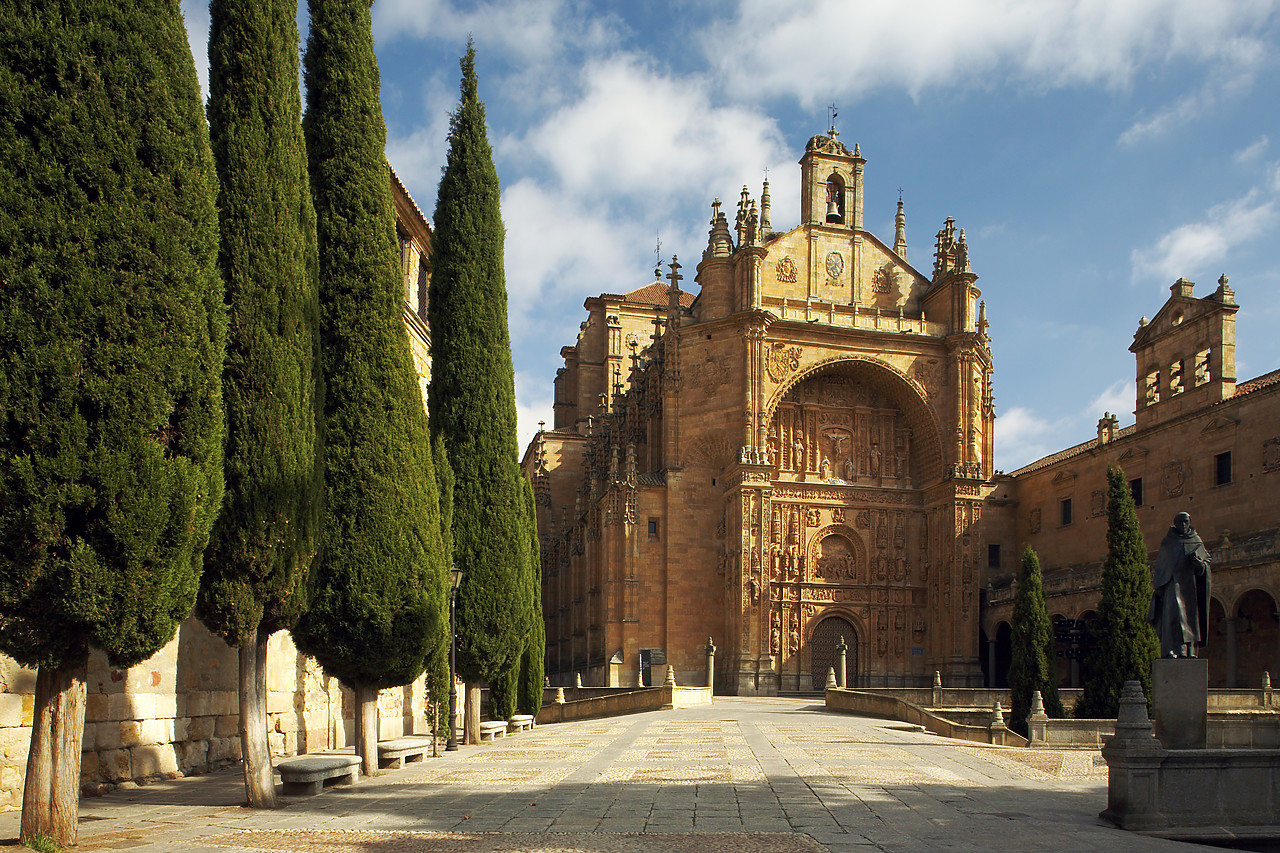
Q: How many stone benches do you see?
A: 4